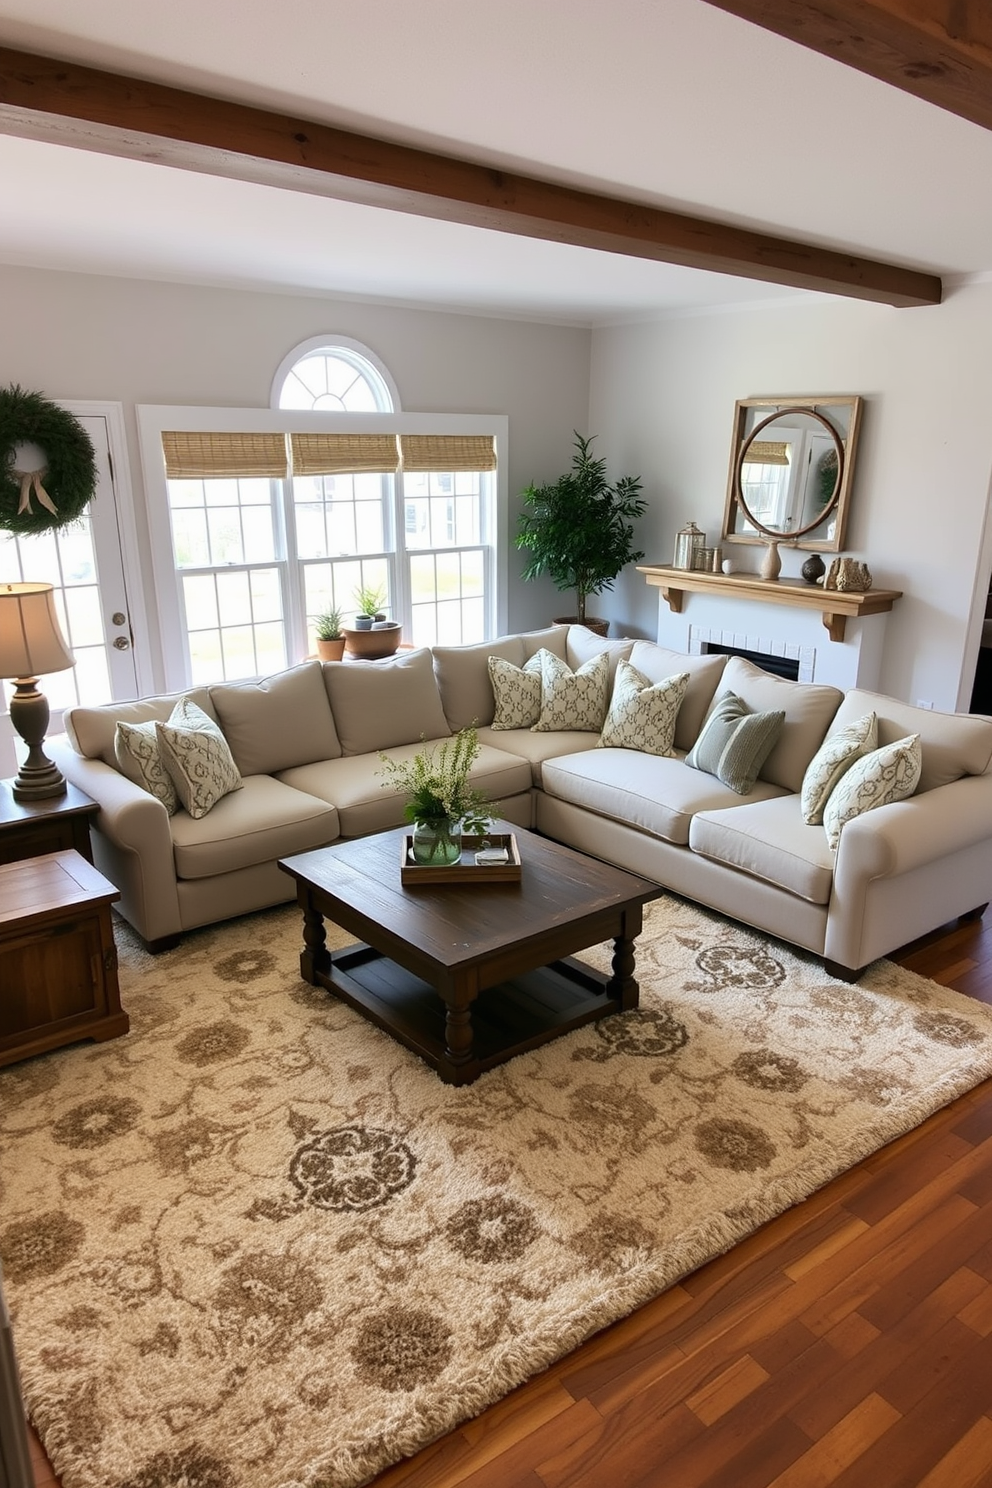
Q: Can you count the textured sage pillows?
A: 1